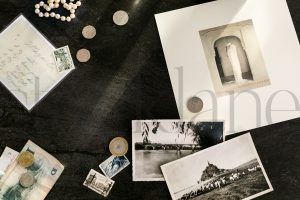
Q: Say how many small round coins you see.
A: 7